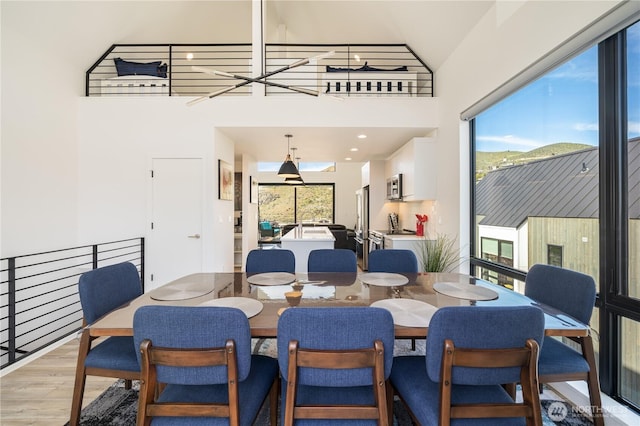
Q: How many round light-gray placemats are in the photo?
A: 6